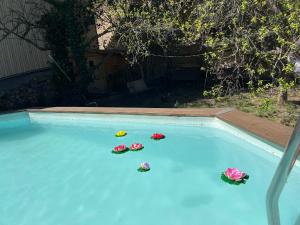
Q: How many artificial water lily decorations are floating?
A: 6